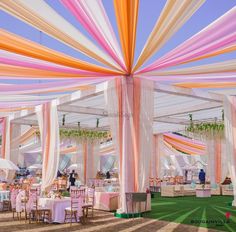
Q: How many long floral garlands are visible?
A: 2